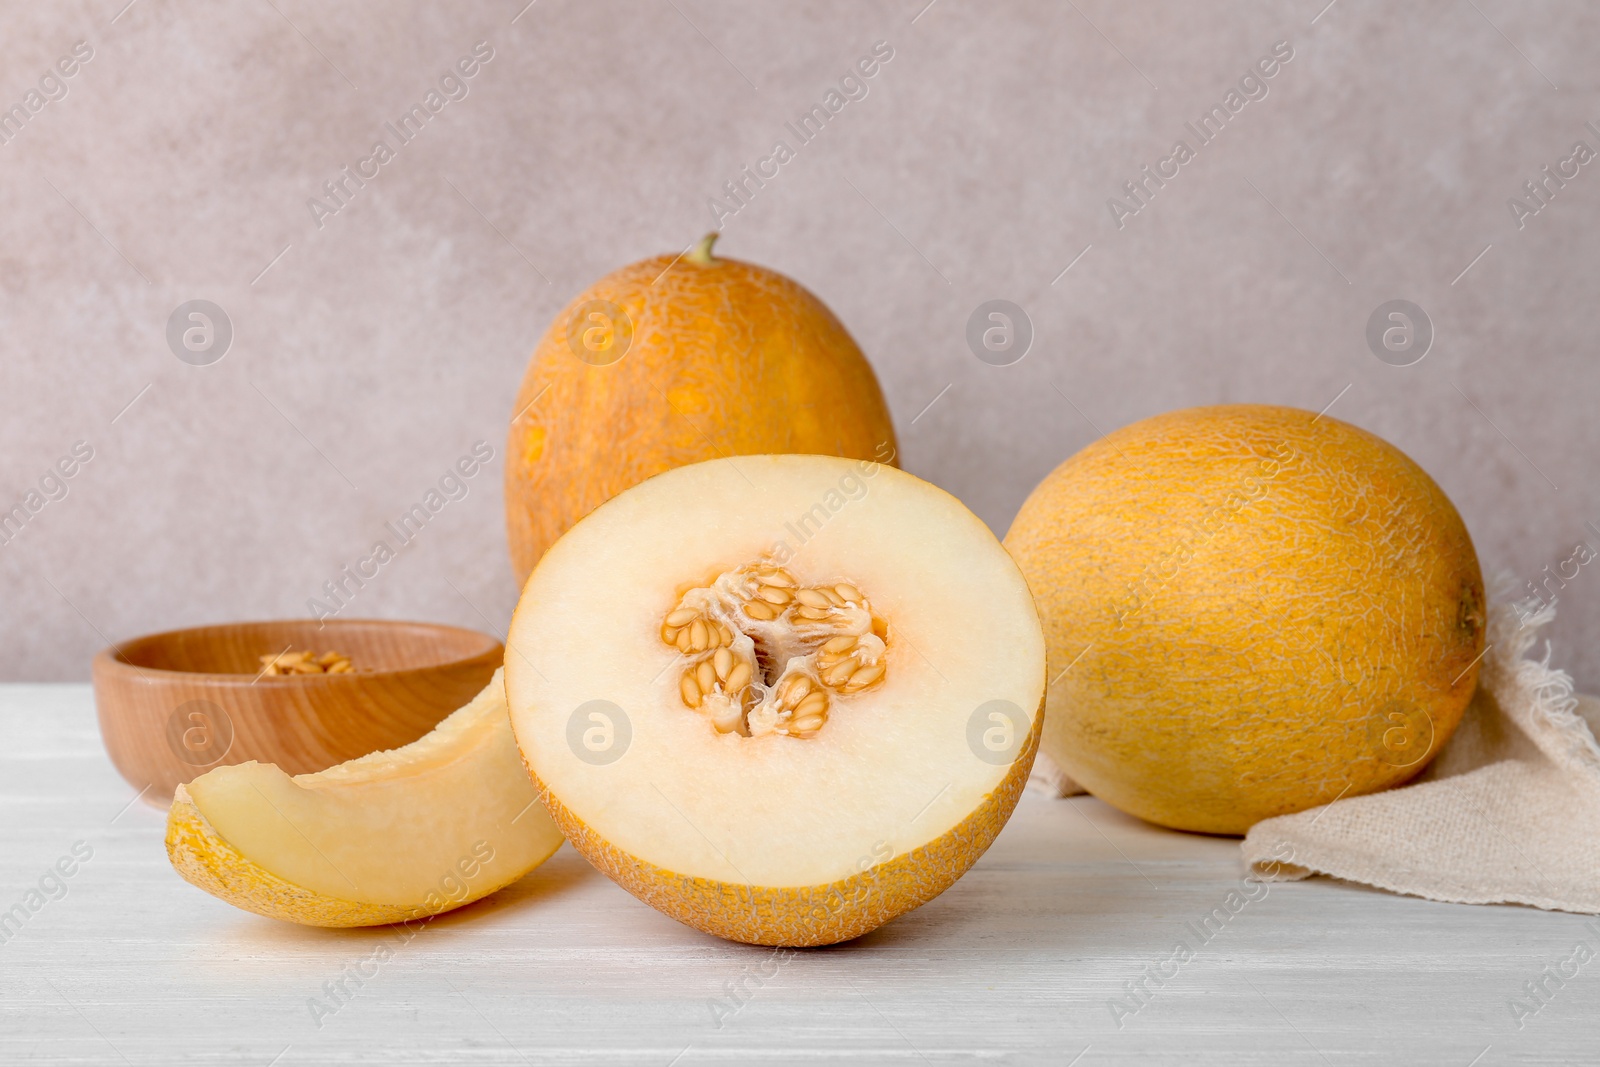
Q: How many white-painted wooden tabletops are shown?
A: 1